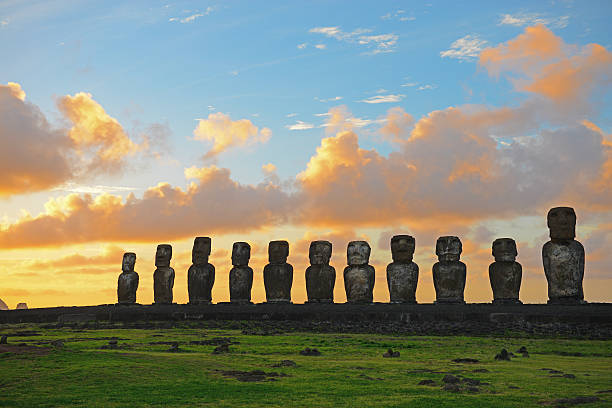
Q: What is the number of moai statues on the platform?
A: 11